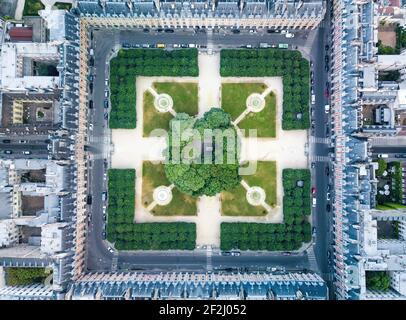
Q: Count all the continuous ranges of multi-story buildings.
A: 4